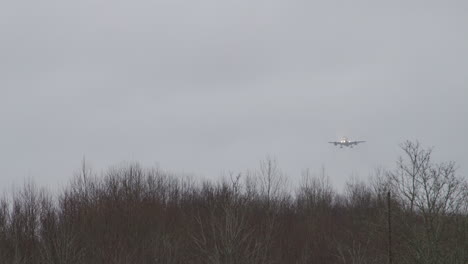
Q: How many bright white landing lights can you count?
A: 3